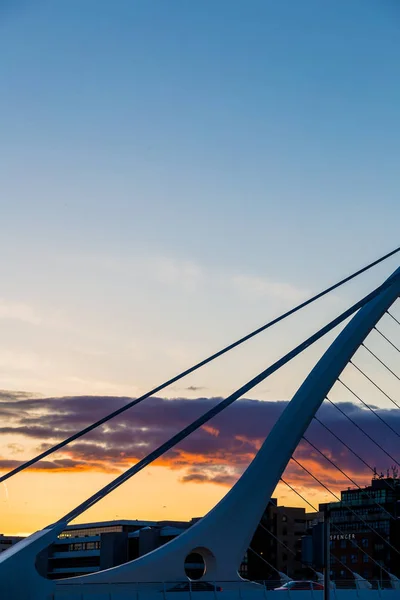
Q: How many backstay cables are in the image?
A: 2